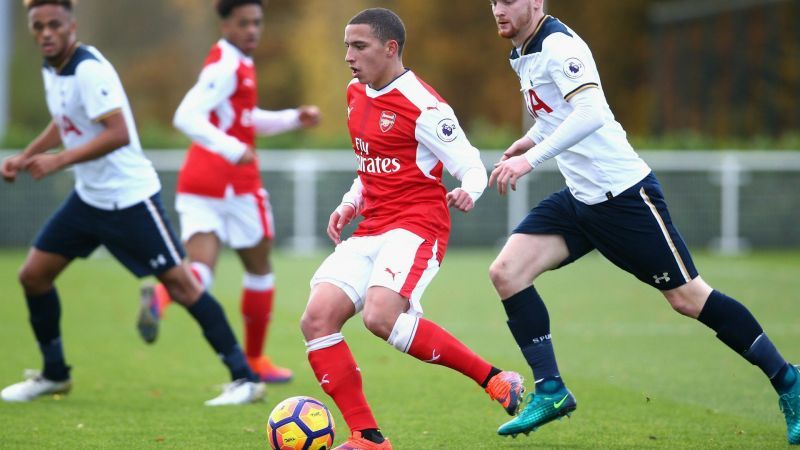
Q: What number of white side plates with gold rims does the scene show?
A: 0